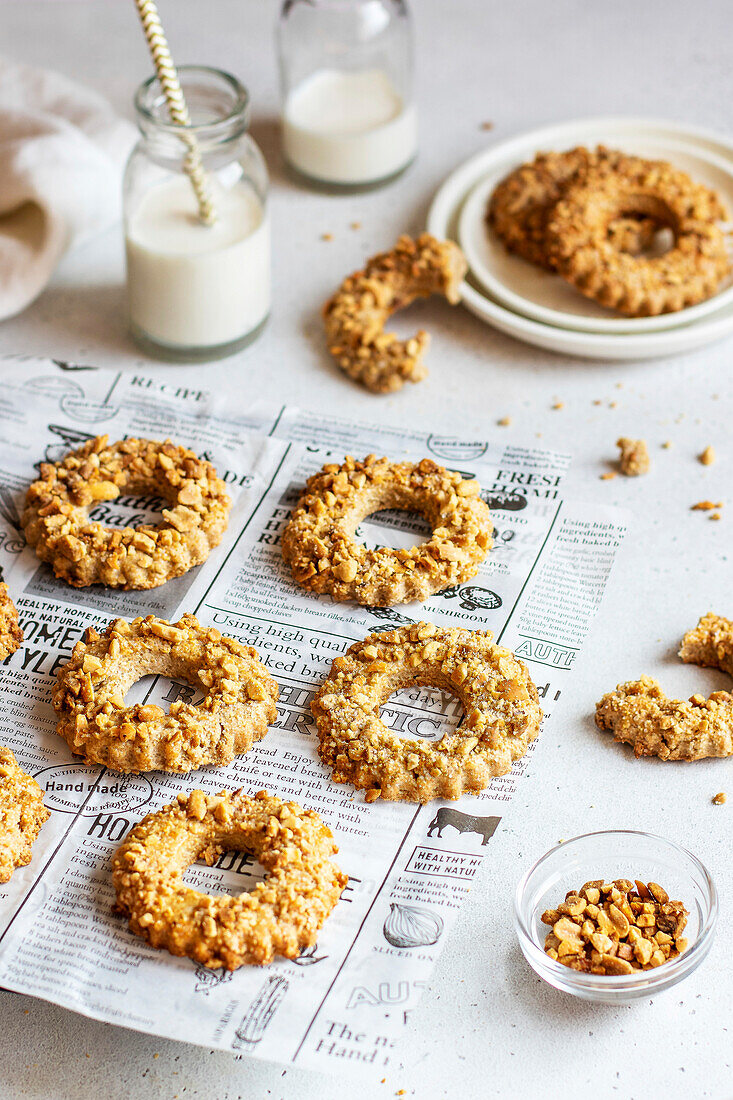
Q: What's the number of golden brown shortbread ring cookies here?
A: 11